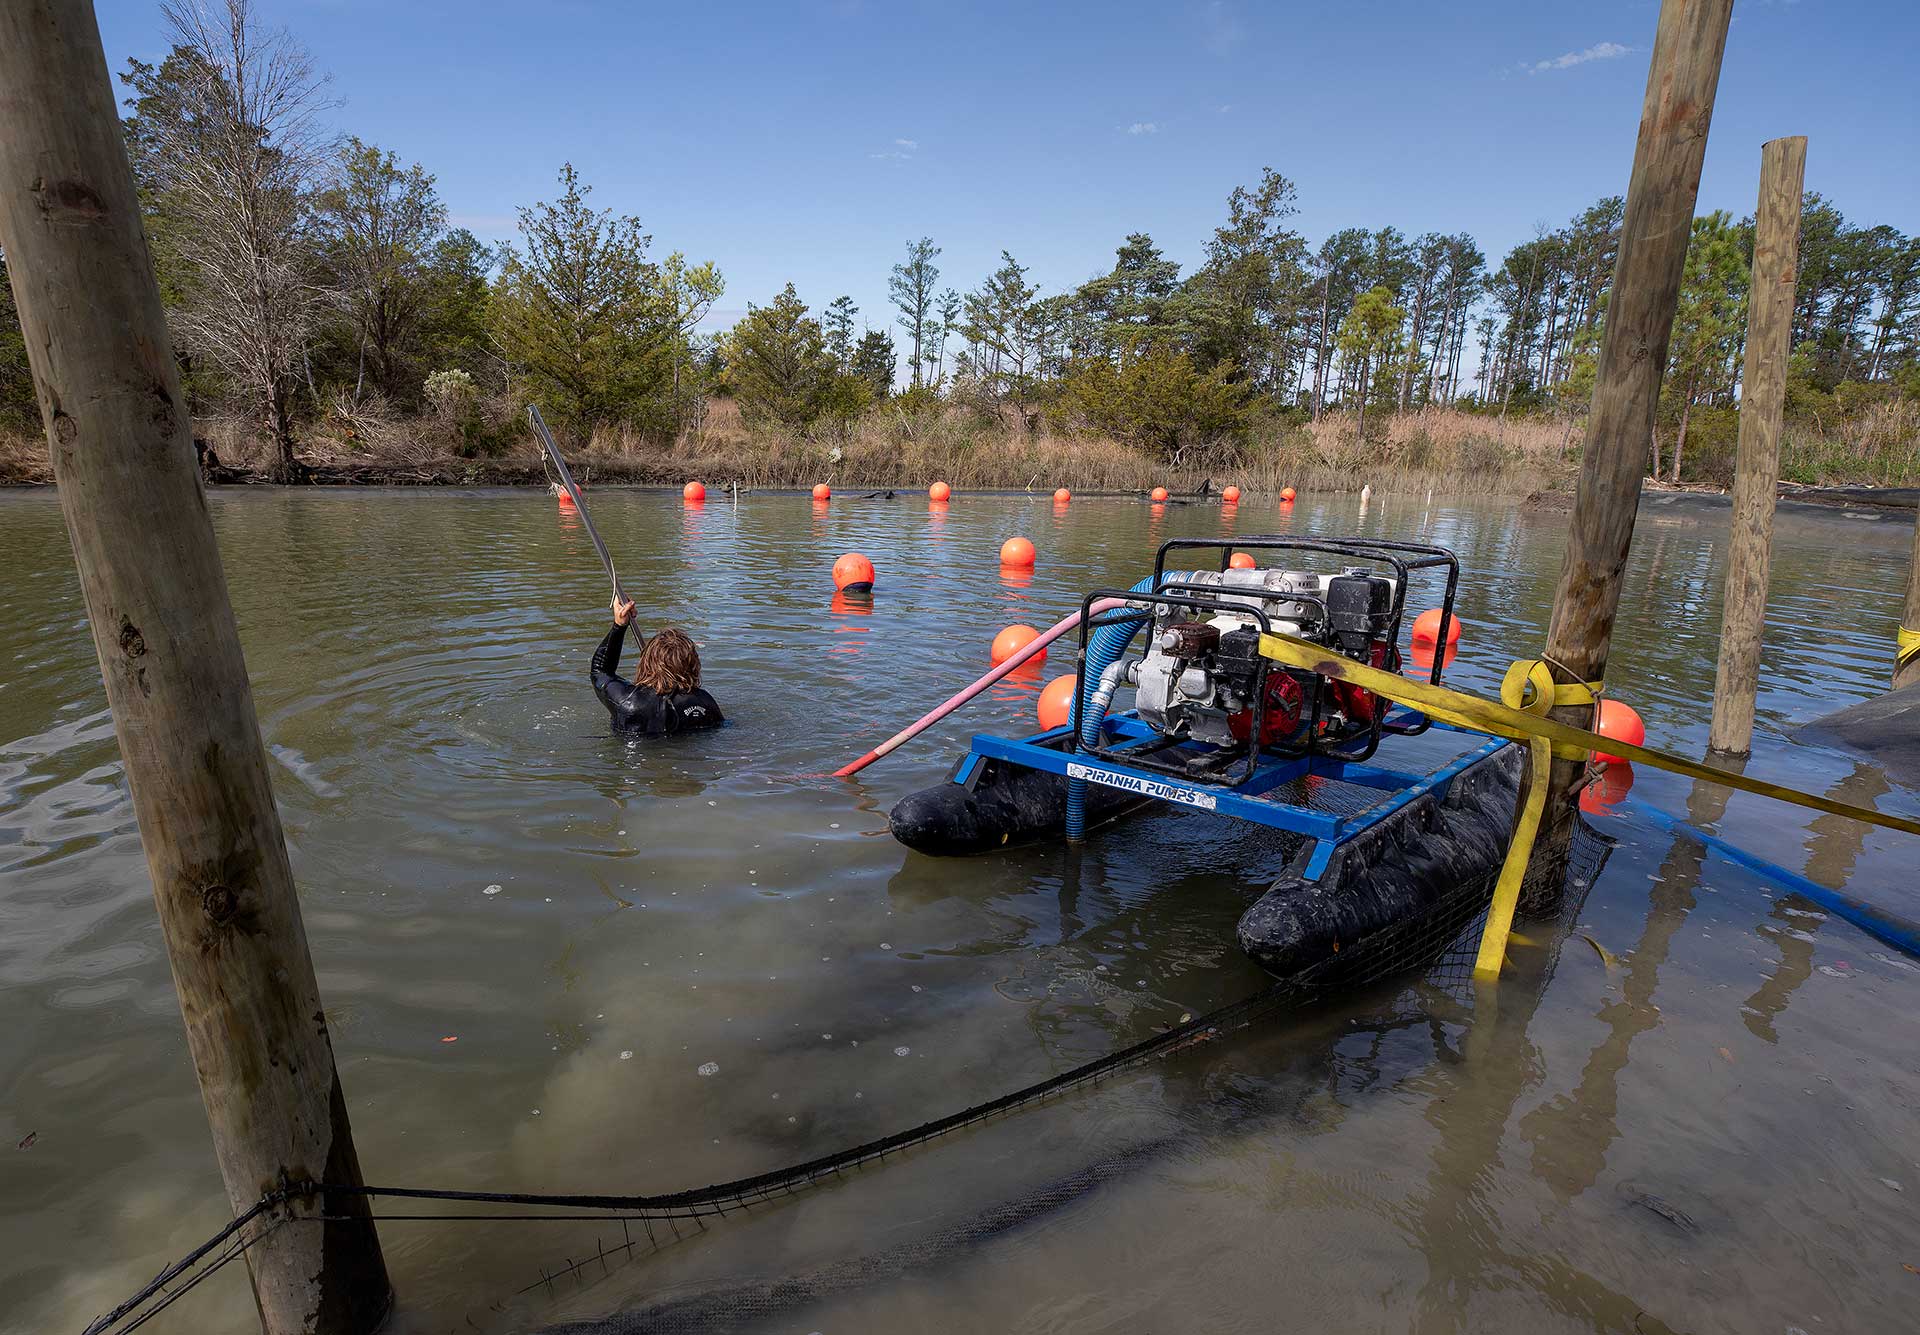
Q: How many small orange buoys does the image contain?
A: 15